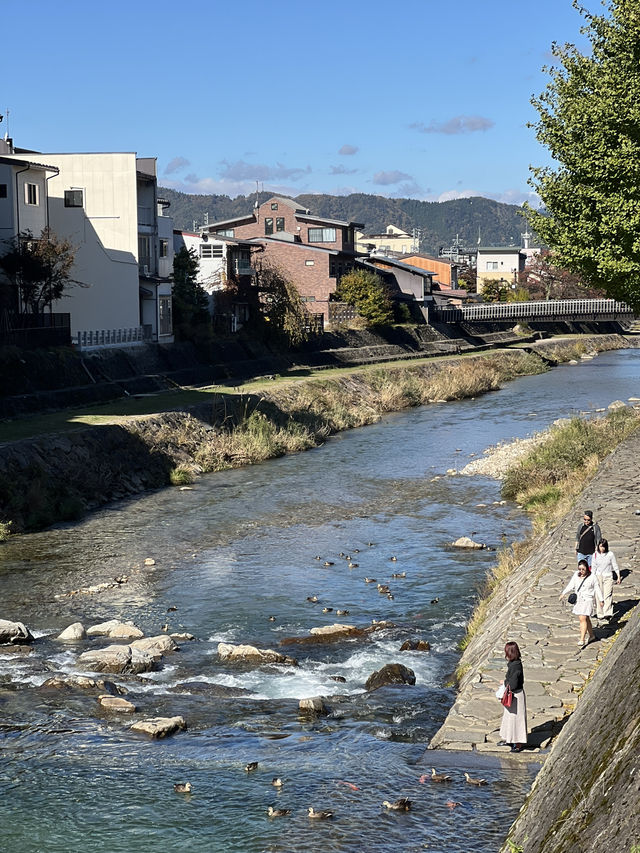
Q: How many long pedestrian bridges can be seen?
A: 1